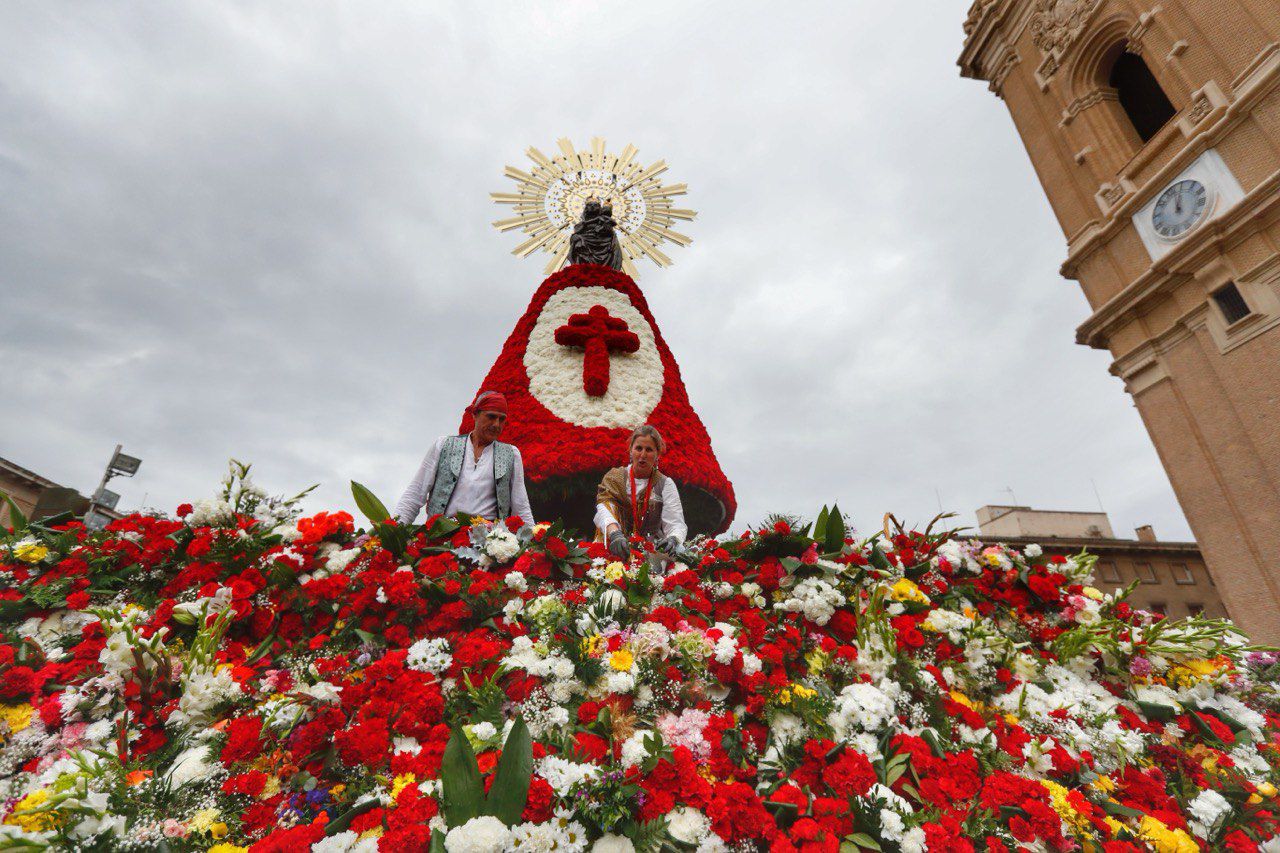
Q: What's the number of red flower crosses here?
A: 1